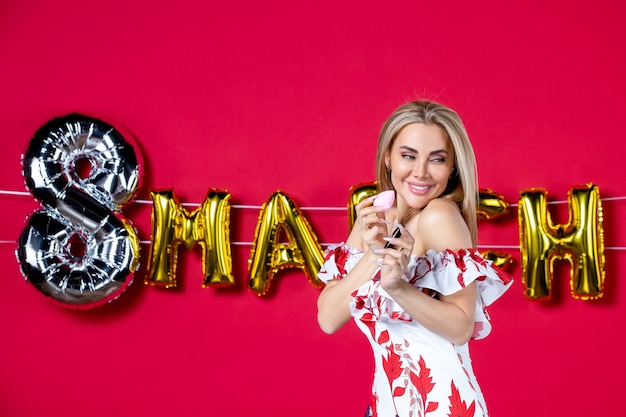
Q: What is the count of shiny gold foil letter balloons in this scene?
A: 5